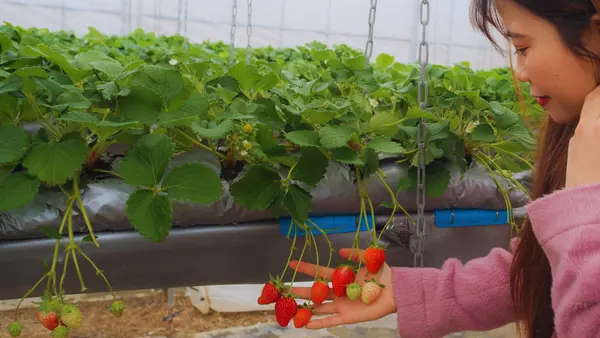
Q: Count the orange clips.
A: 0